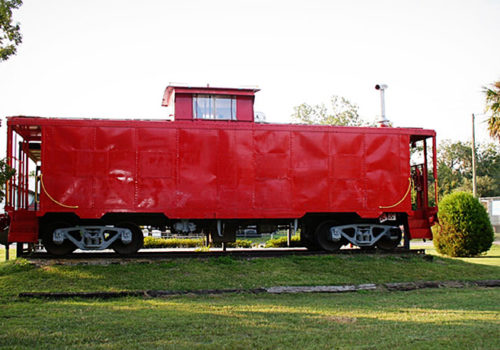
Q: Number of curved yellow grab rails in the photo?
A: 2